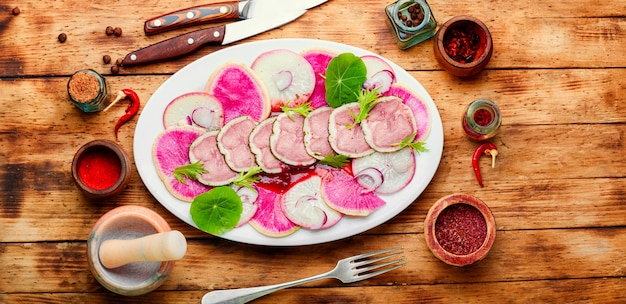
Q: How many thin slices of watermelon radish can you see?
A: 6